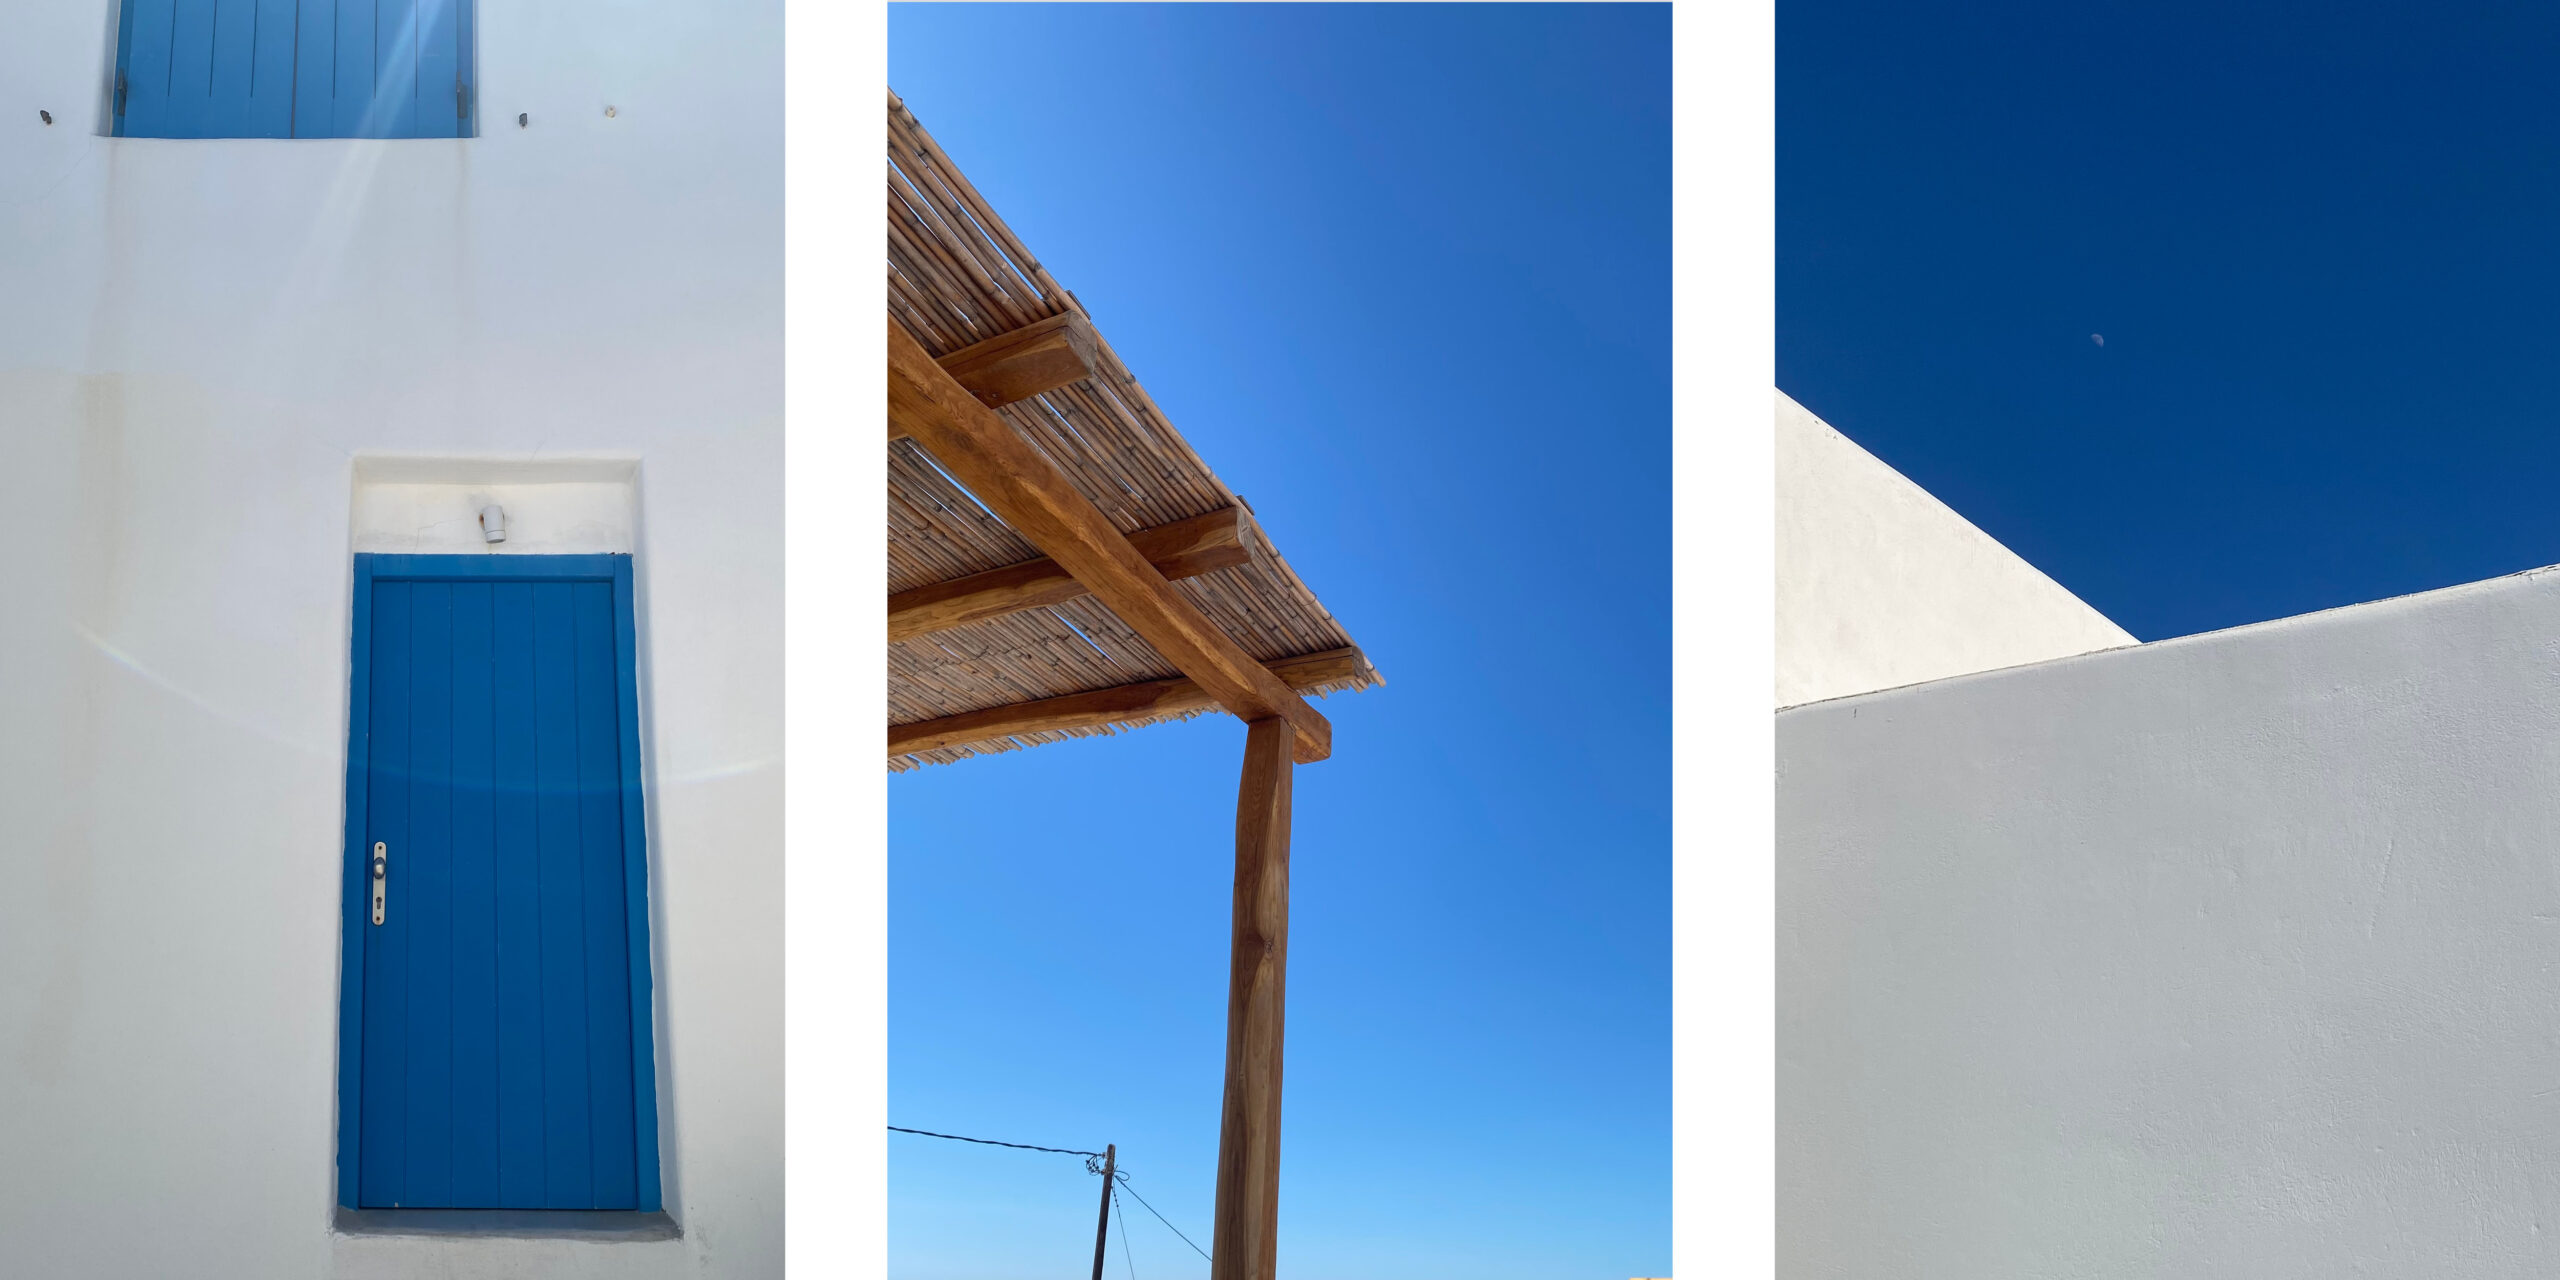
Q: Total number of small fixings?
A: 3